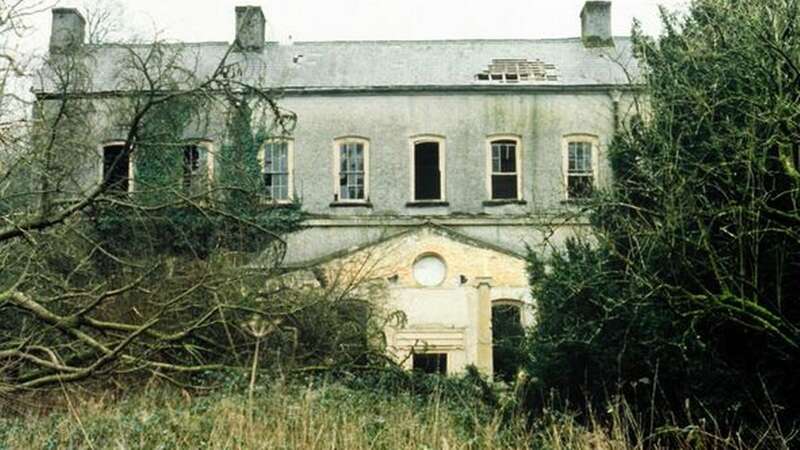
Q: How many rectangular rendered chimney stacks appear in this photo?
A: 3